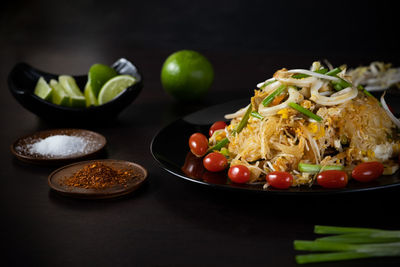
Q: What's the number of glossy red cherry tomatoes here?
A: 7